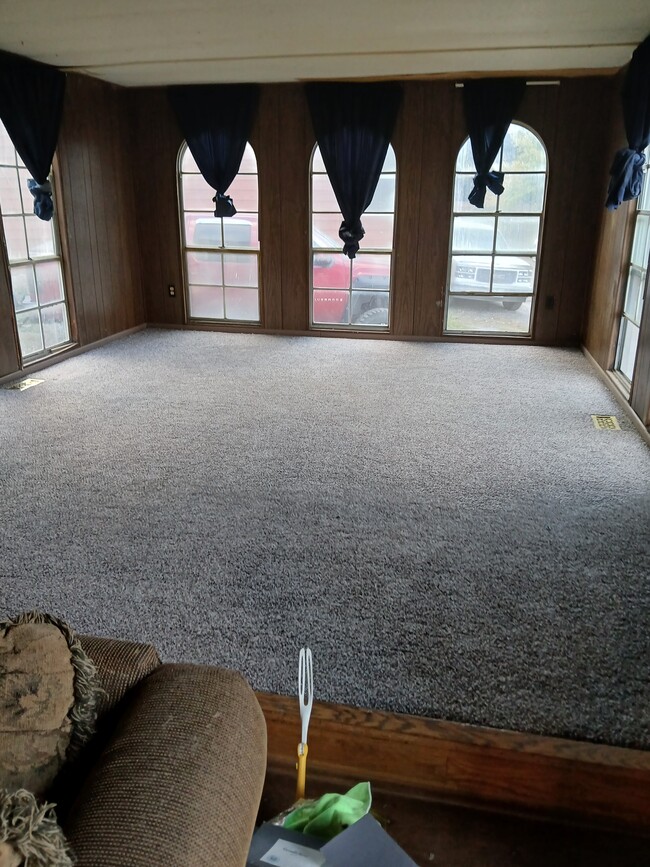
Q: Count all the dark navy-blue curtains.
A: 5